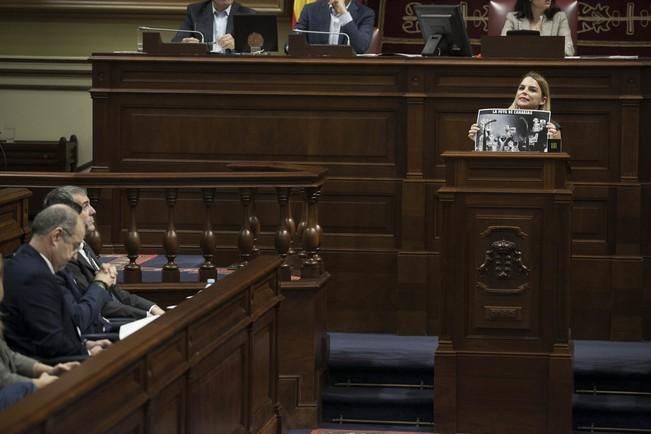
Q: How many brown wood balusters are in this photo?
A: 11